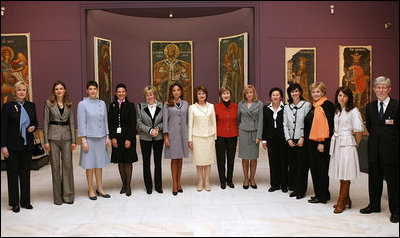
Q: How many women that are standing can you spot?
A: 13